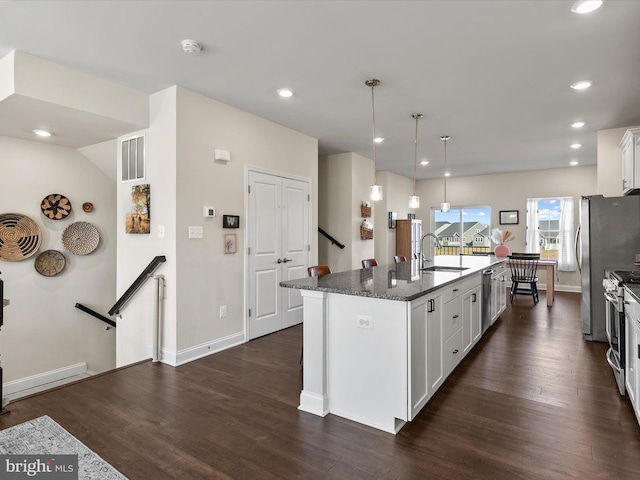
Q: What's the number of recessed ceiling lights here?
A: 10